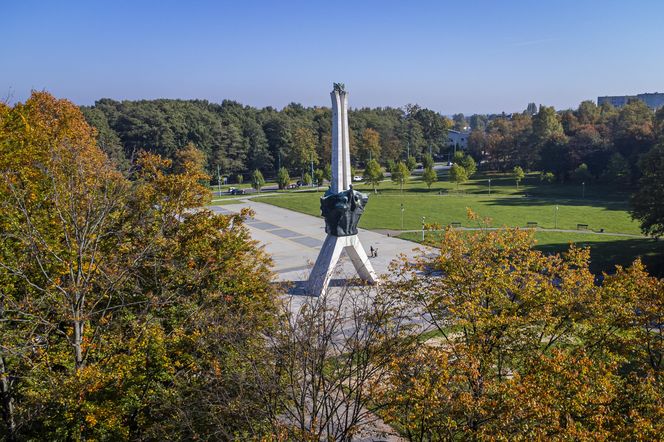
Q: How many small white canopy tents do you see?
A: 0